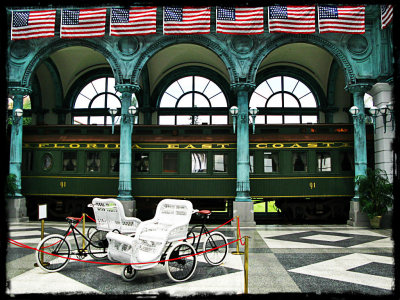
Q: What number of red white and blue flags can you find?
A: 8